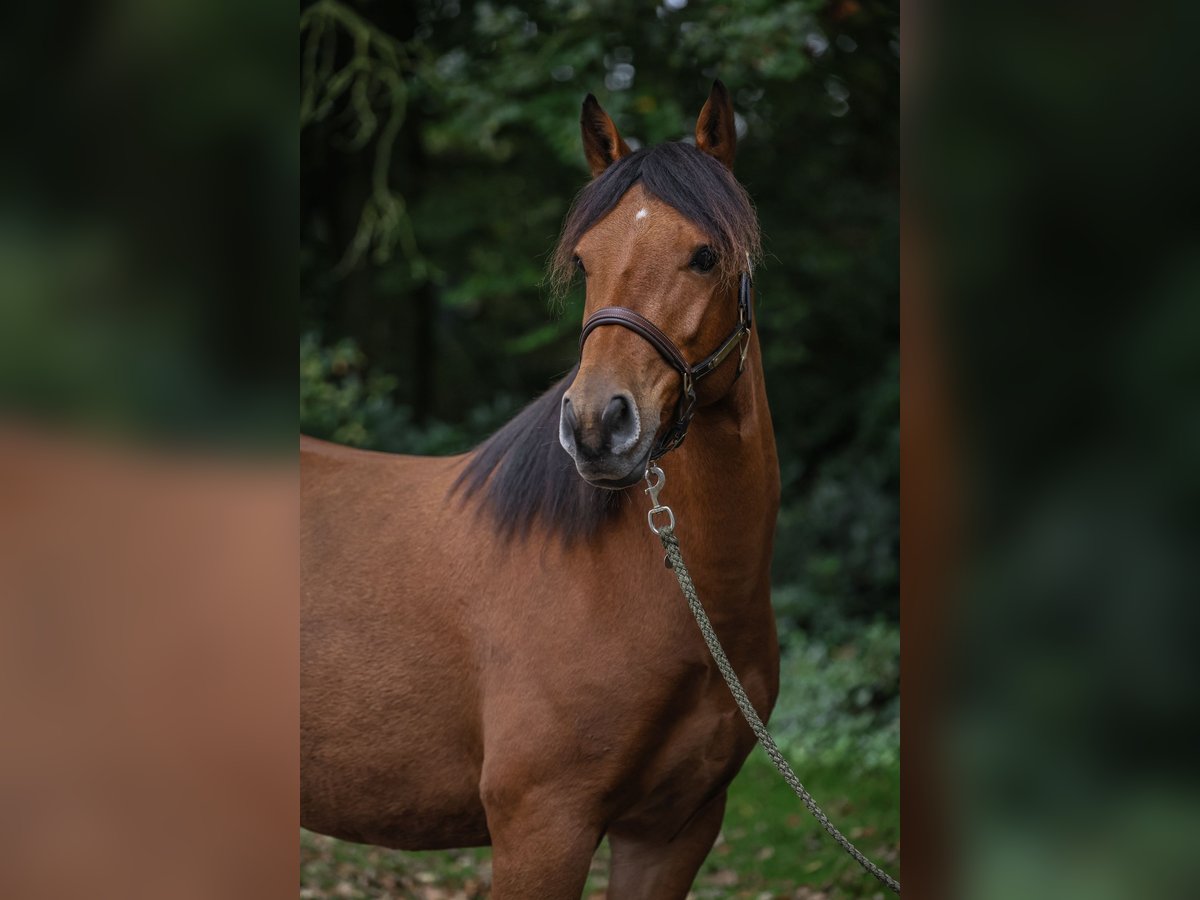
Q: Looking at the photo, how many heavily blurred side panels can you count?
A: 2